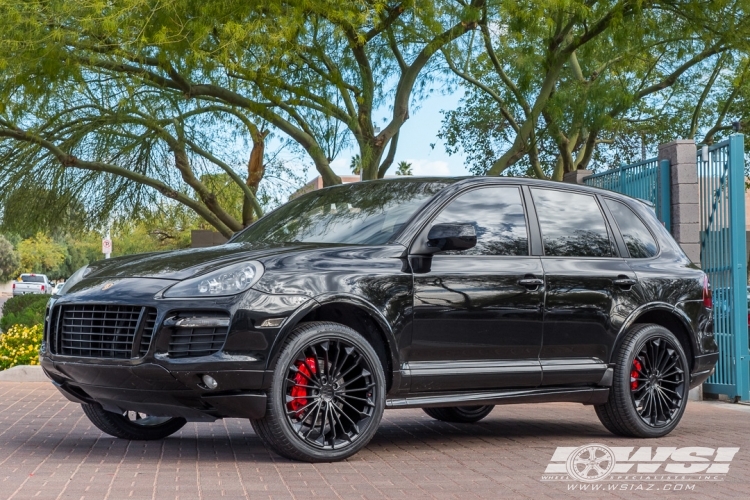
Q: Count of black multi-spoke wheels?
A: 2